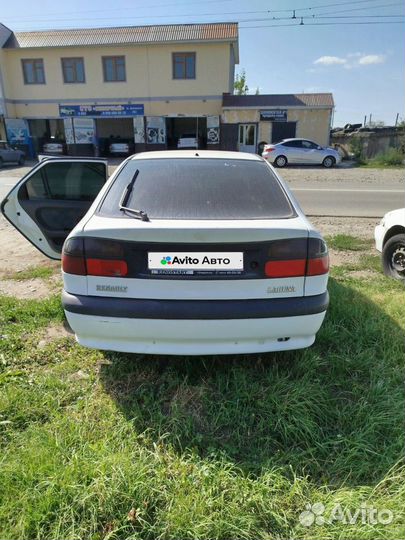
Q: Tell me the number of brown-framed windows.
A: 4